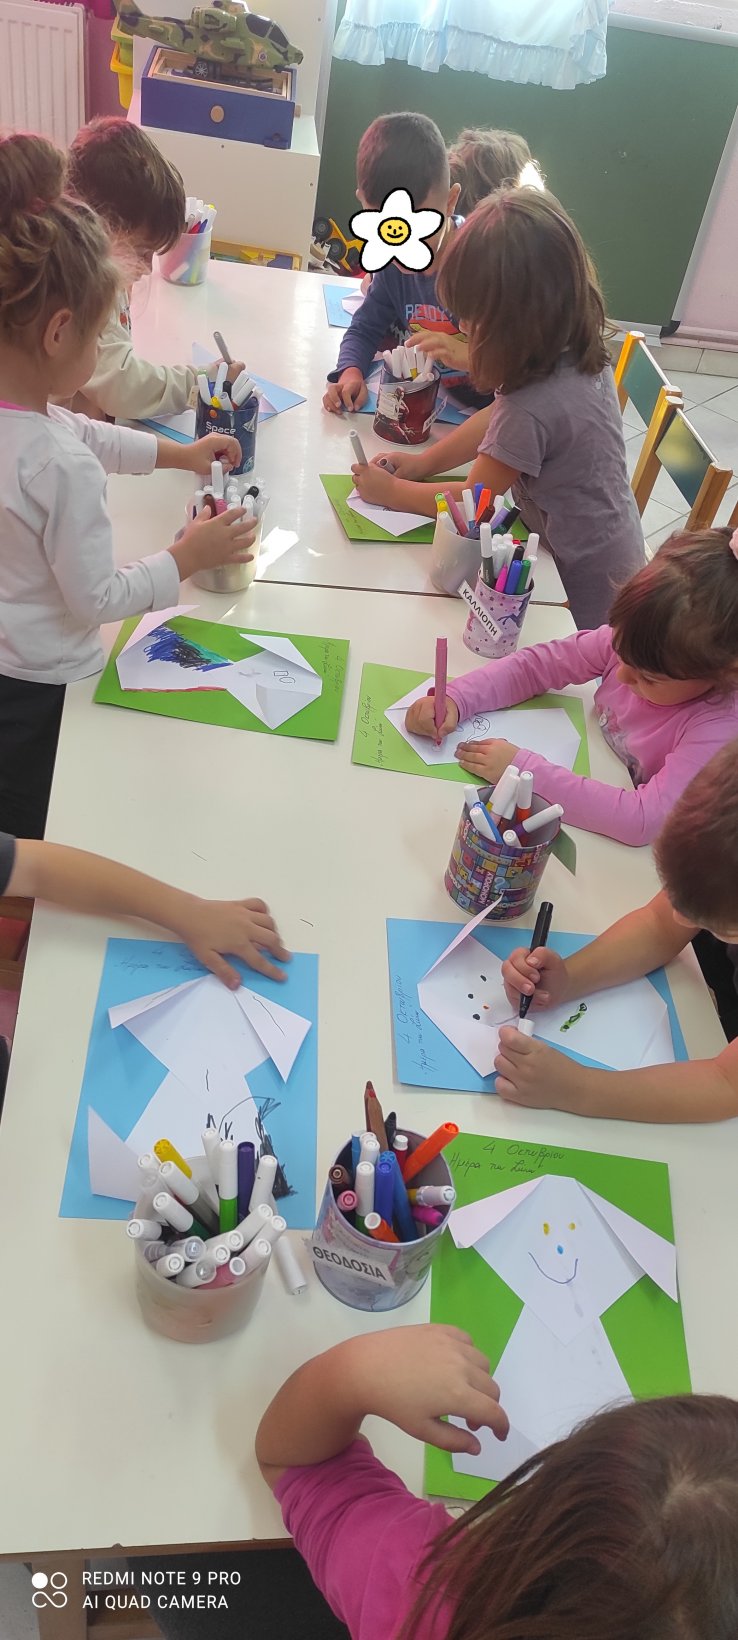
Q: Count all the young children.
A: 9